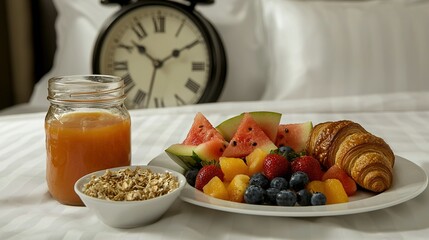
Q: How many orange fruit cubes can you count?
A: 6